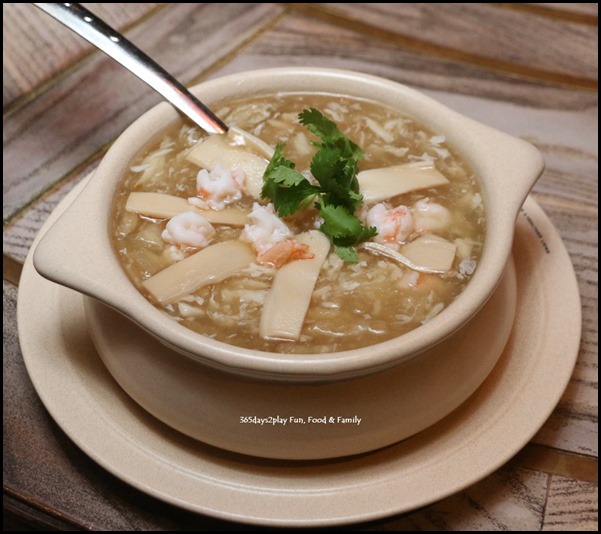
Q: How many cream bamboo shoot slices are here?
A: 6